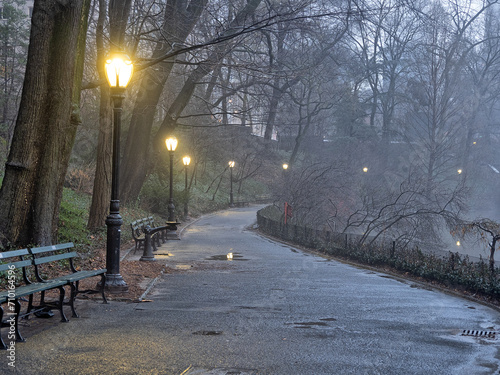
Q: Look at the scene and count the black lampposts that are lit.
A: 4